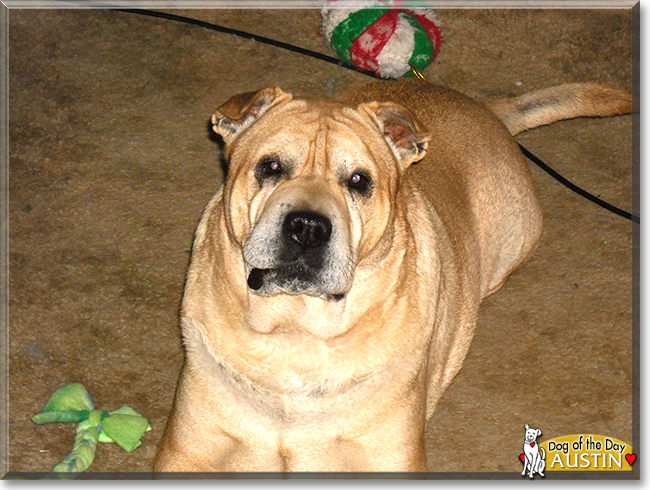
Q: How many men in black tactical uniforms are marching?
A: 0